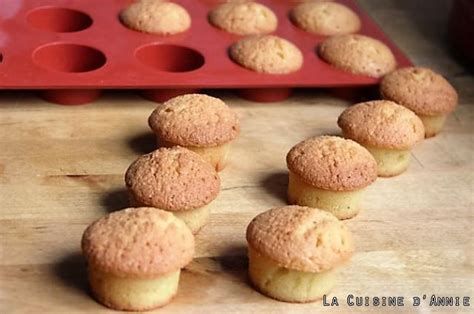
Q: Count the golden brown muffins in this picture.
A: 12